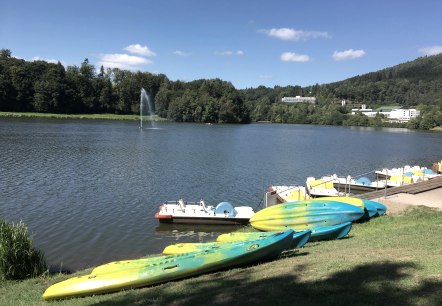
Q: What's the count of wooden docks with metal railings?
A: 1